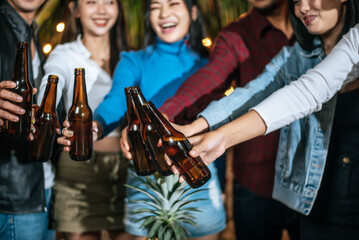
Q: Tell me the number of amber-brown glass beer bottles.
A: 6